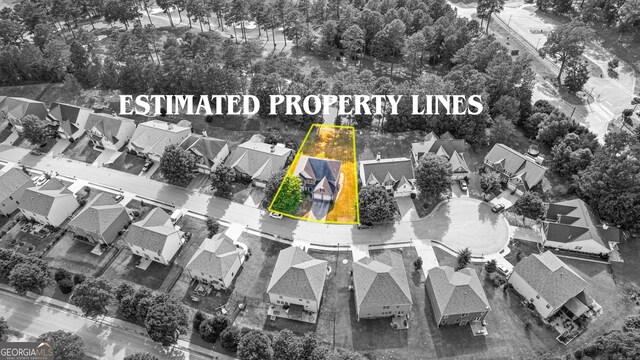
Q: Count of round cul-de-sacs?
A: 1